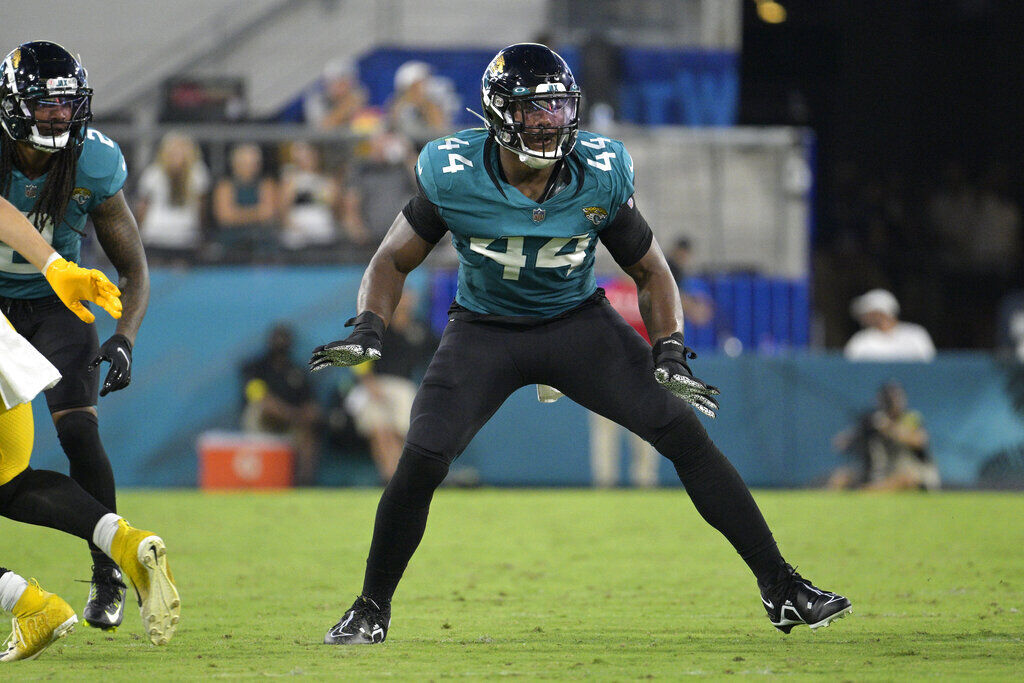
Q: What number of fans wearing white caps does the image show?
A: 3